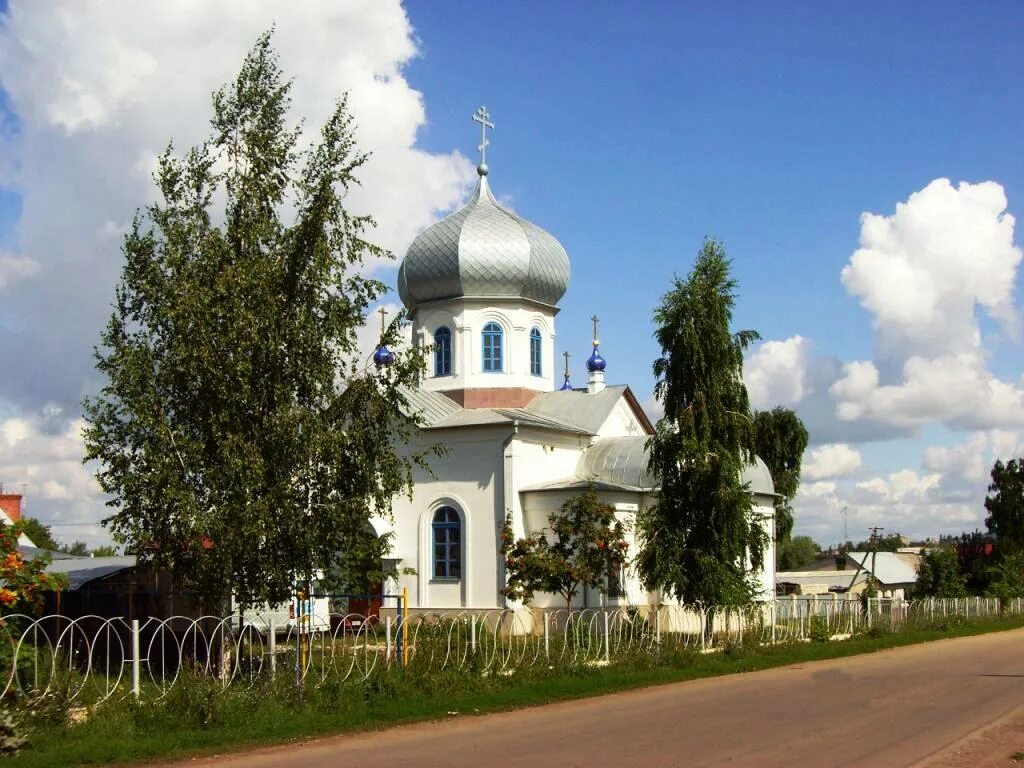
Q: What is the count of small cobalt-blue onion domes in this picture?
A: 3